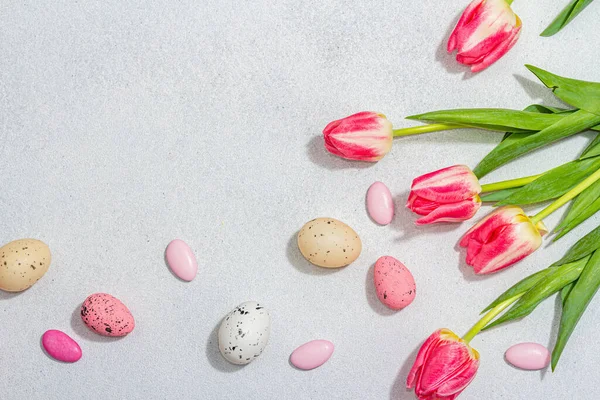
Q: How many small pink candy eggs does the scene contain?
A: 5